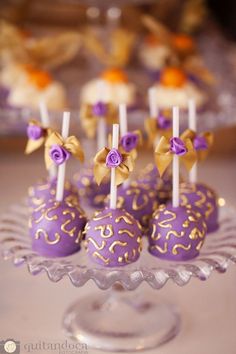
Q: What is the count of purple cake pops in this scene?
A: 8